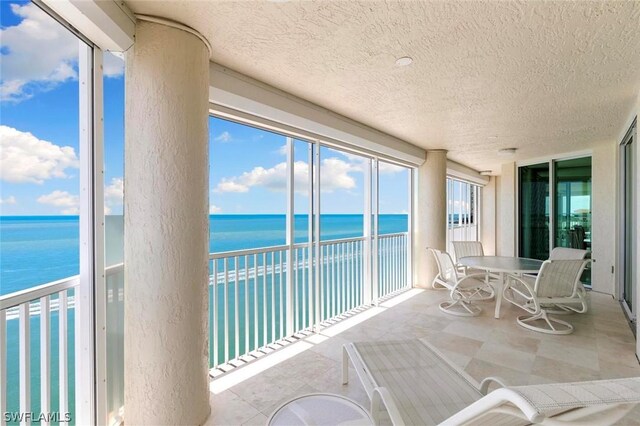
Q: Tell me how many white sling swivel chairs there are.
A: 4